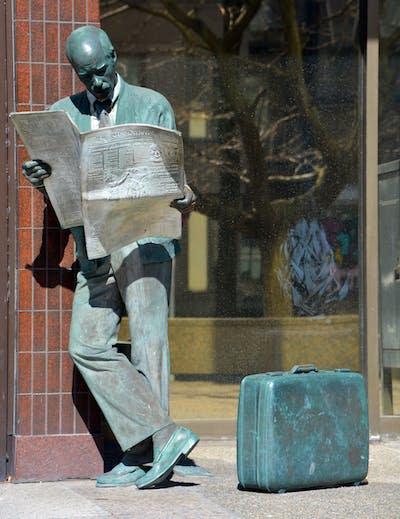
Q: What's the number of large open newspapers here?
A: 1